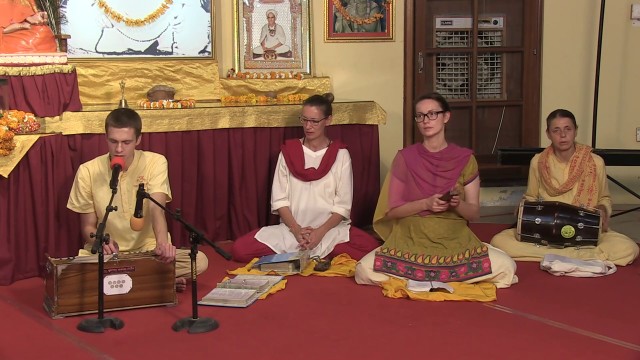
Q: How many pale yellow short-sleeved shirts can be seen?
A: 1